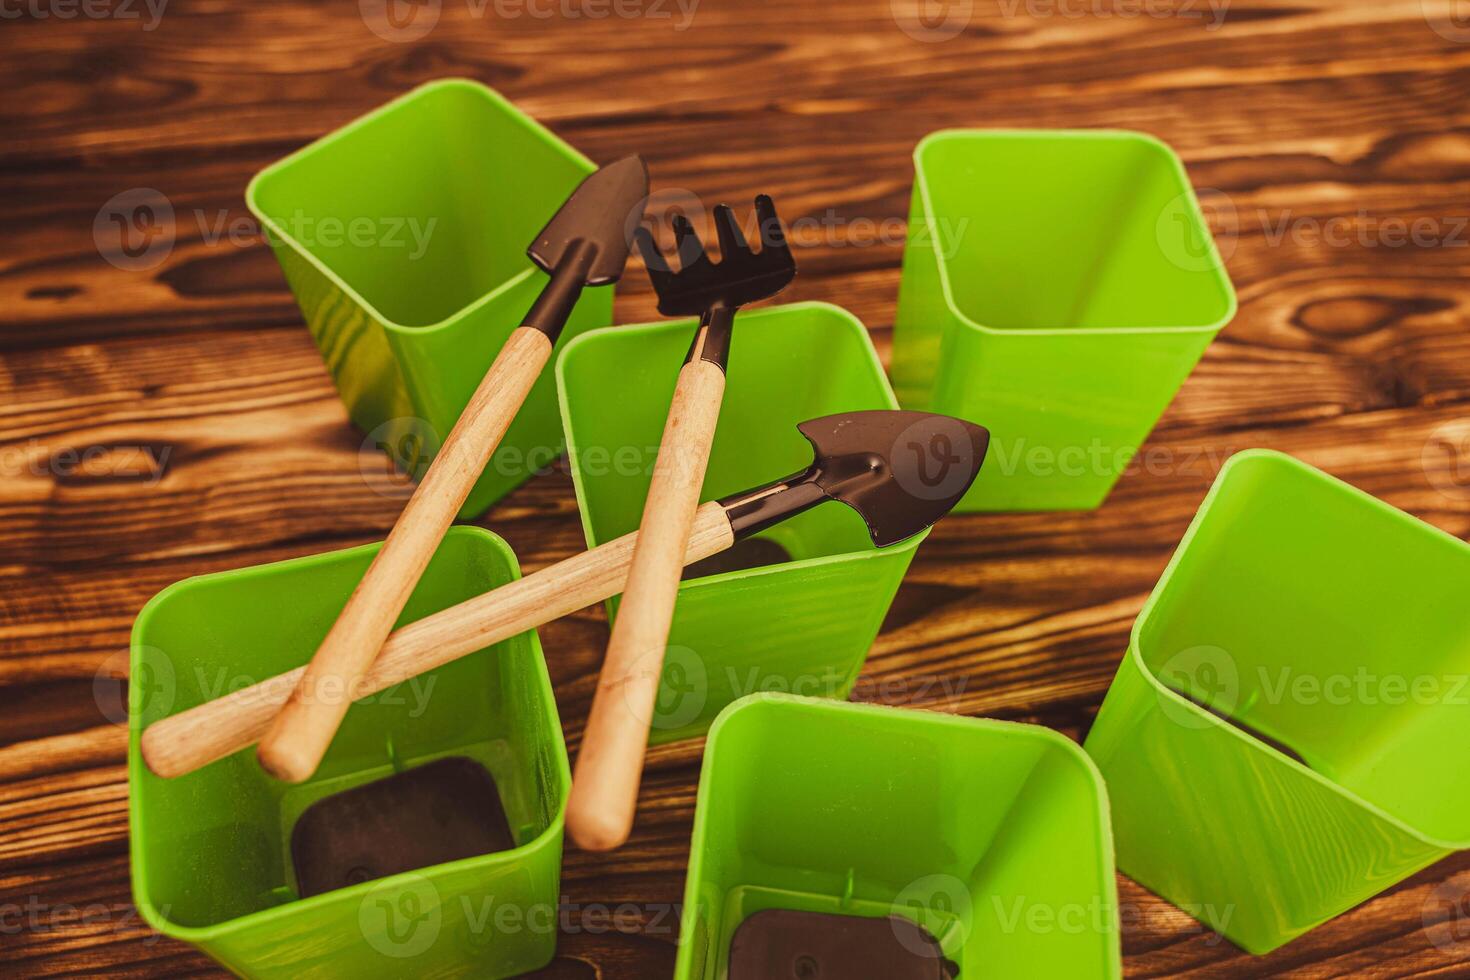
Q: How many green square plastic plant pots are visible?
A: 6